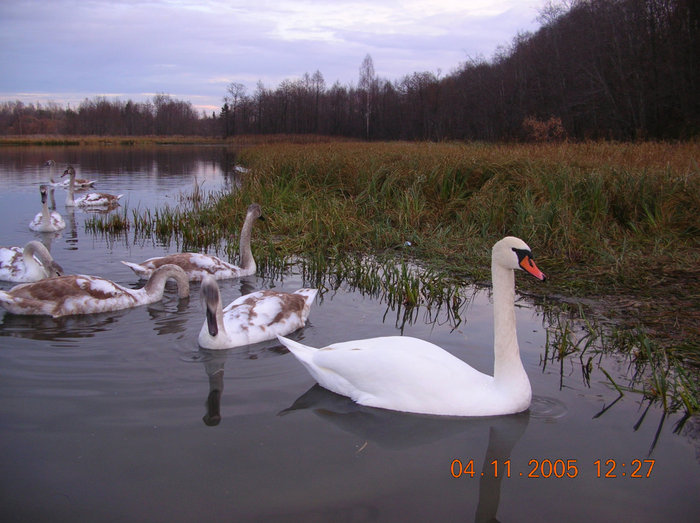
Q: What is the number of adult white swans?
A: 1